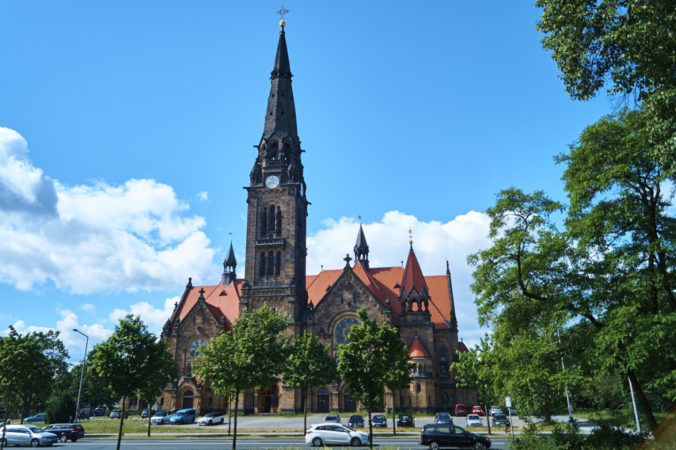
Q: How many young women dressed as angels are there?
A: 0